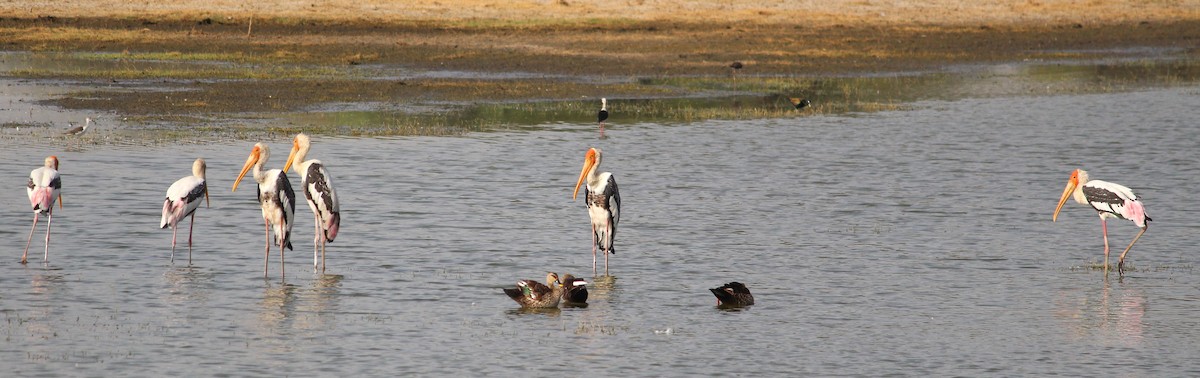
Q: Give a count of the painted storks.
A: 6